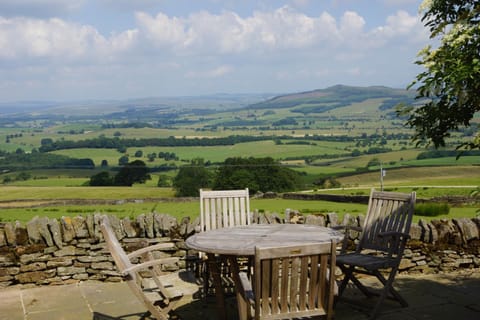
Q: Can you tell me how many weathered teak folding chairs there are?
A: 4